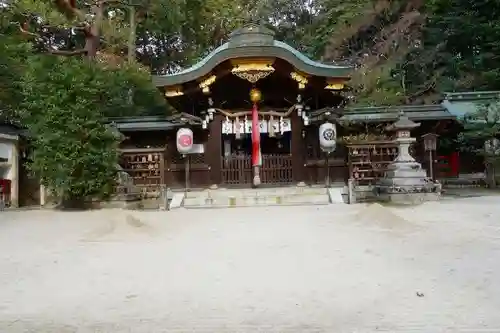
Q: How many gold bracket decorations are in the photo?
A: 5